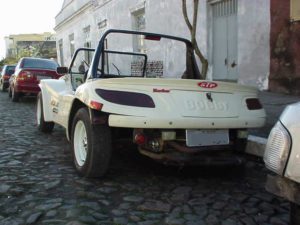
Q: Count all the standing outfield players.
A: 0